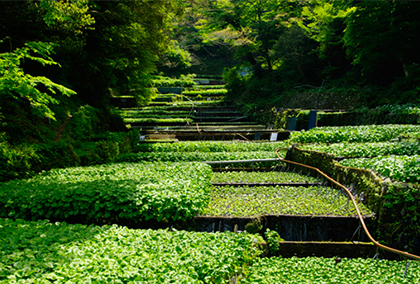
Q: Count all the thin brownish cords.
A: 1